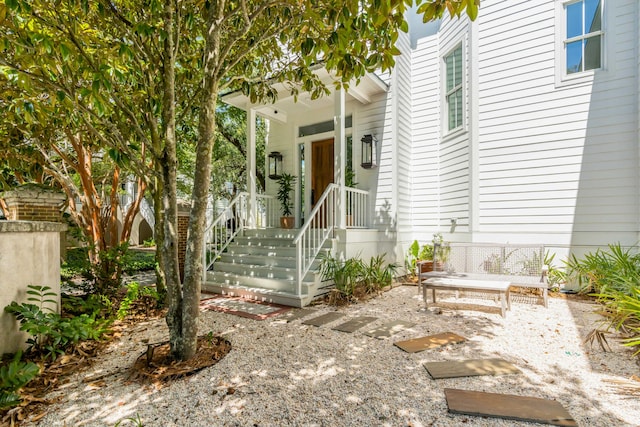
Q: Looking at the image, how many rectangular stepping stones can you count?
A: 7